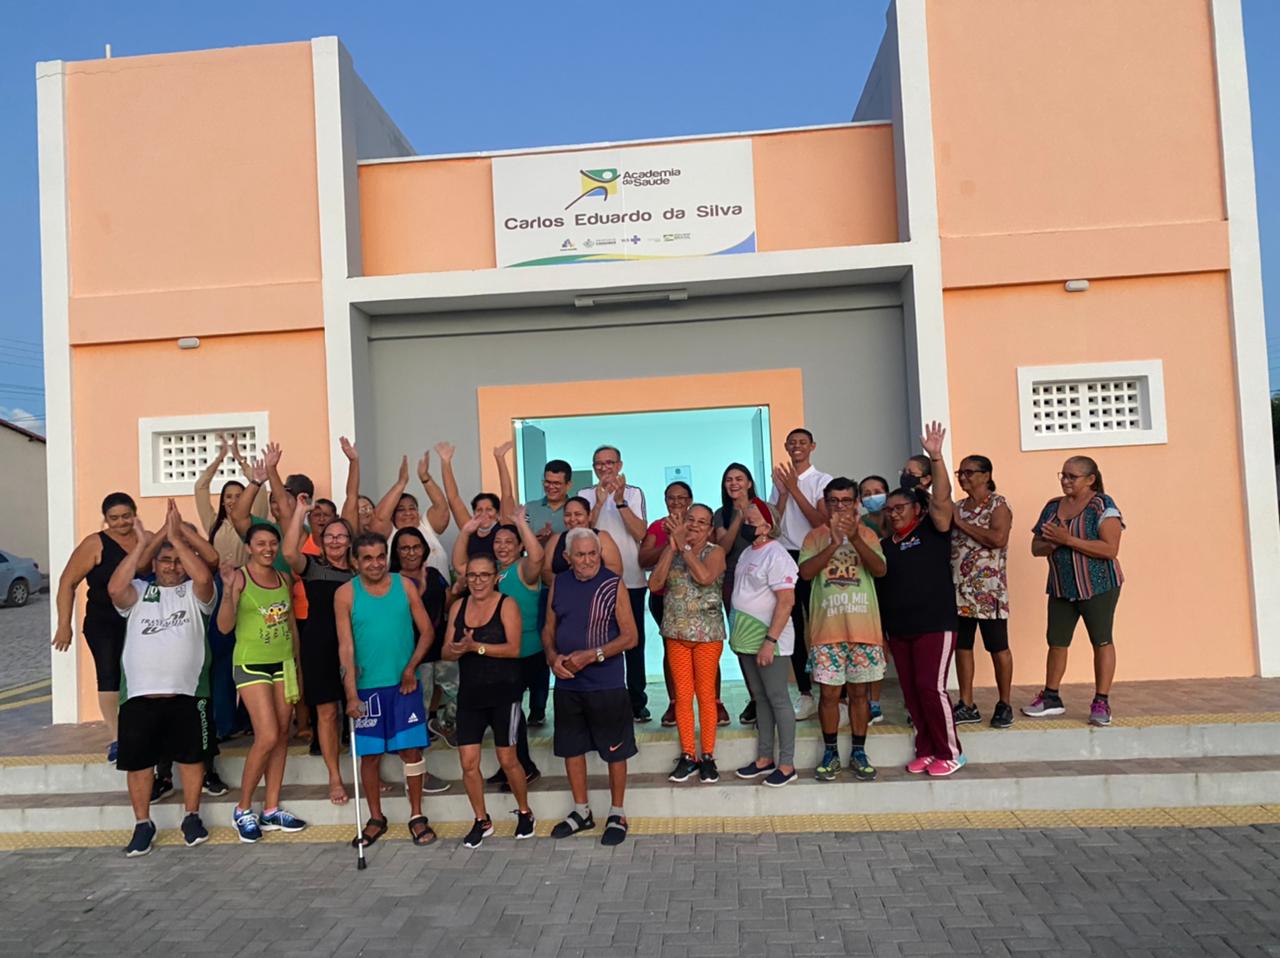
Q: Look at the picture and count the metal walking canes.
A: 1